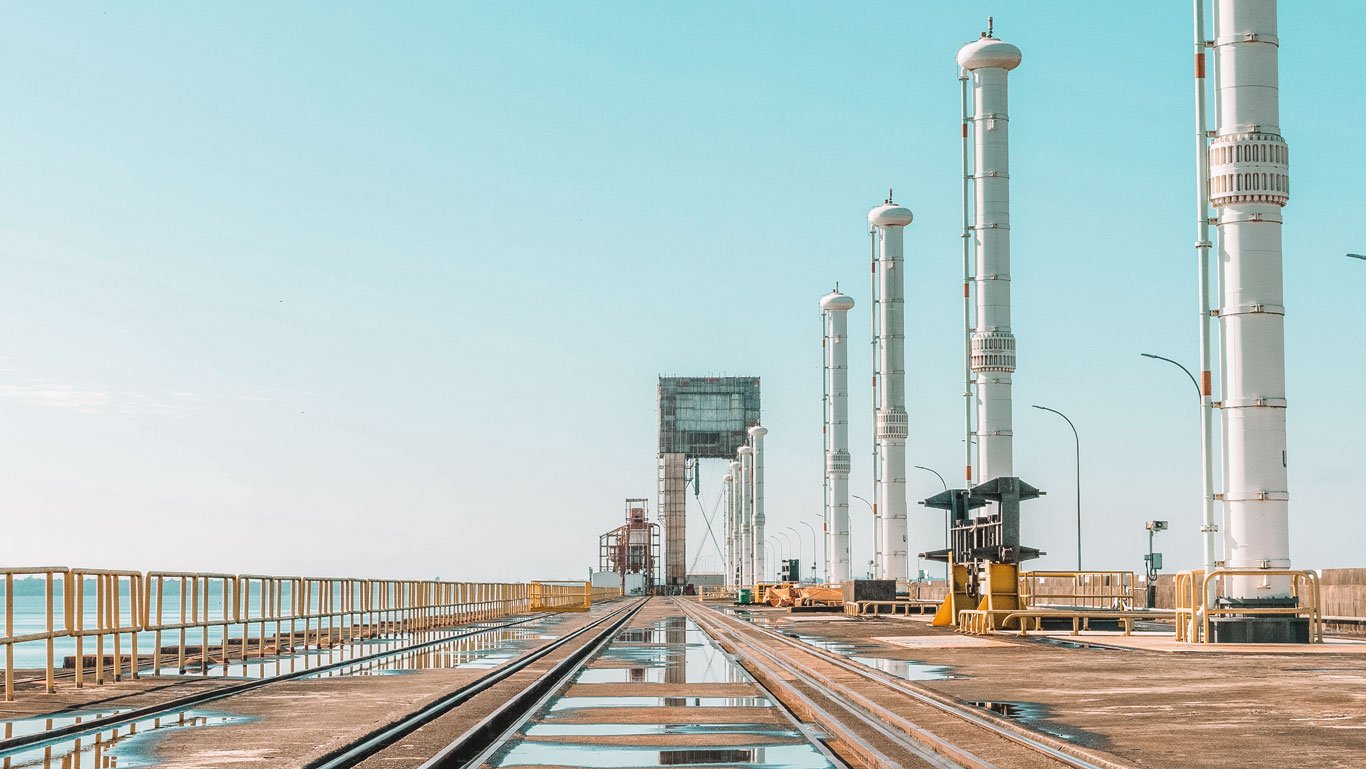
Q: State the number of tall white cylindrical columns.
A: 8